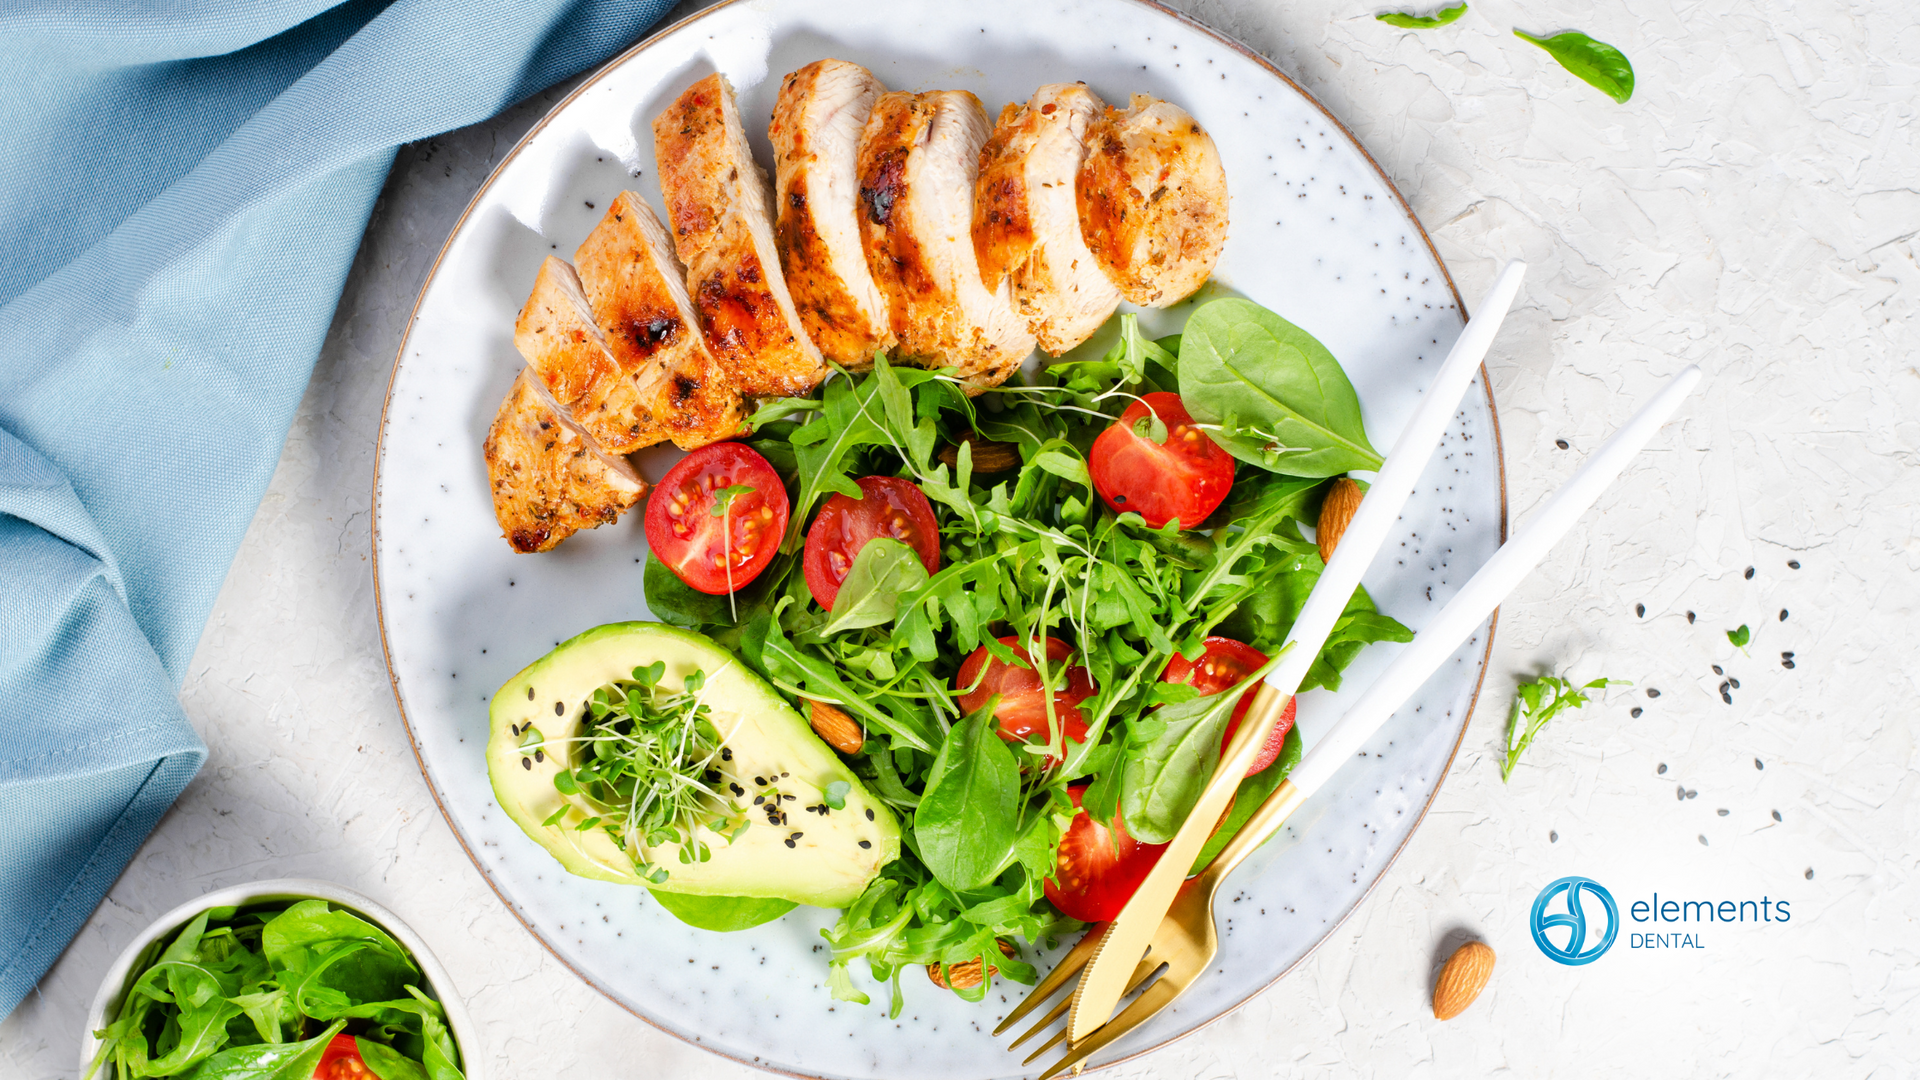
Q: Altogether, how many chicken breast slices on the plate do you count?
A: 8